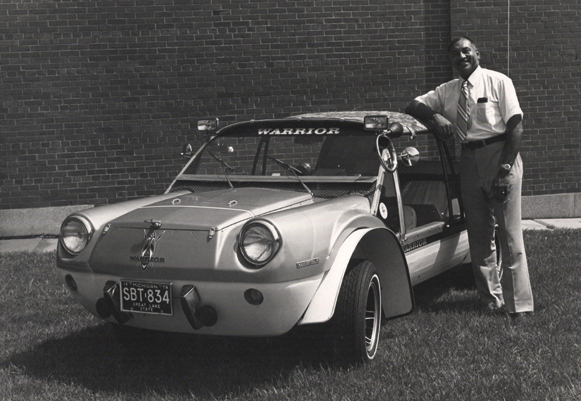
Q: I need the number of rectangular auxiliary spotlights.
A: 2